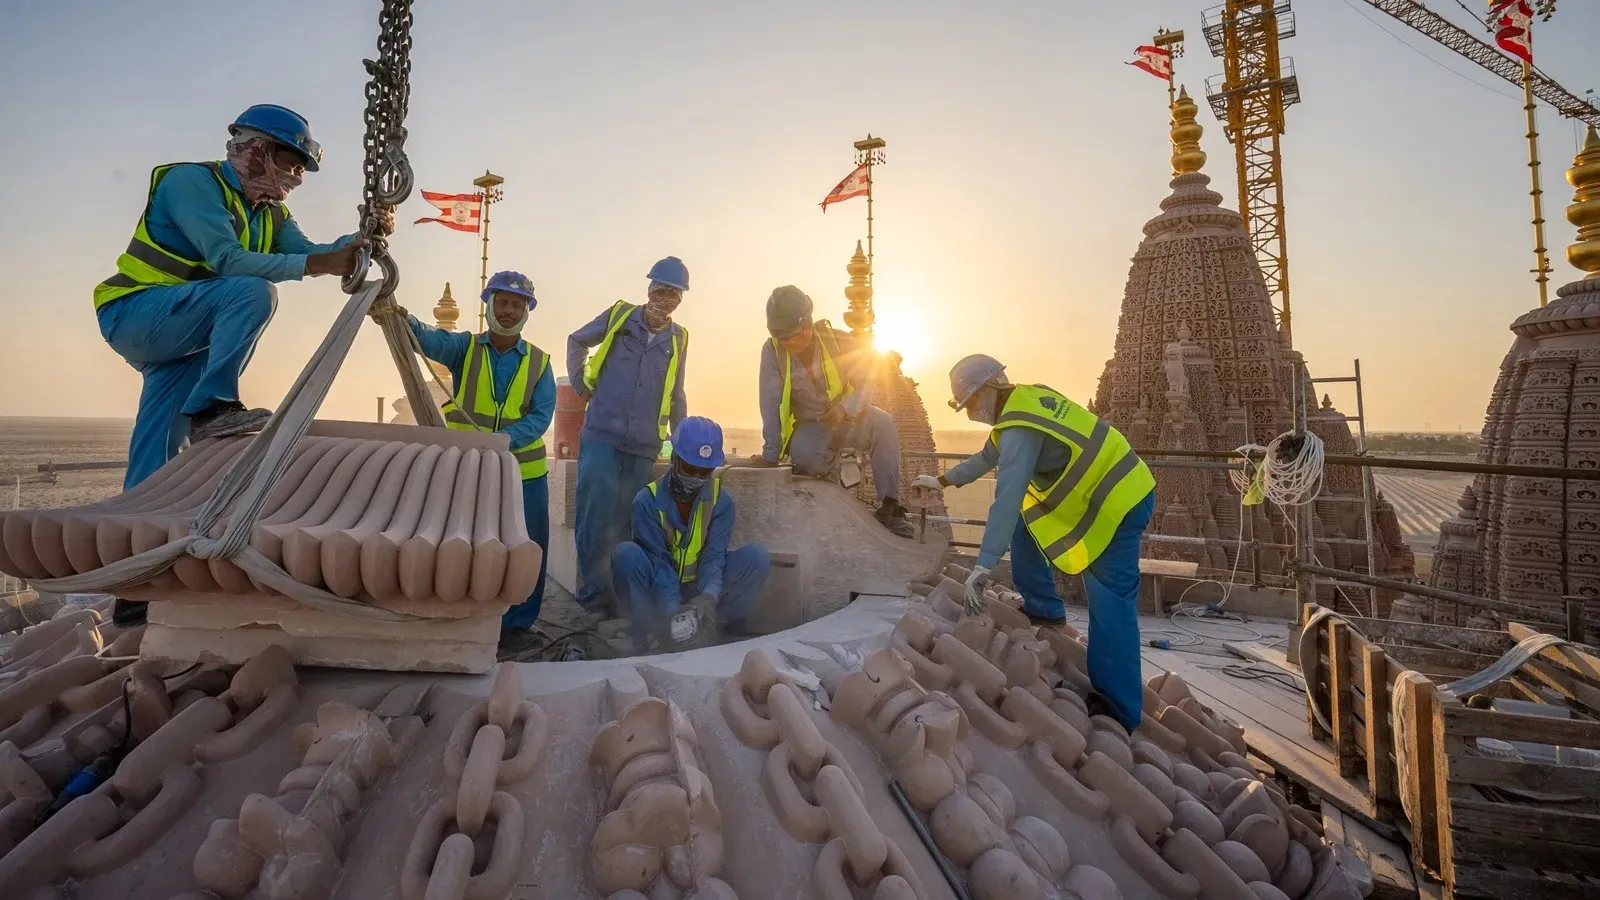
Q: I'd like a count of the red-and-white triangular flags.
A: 4